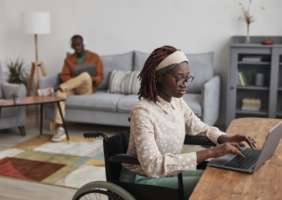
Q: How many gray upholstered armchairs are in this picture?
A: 1